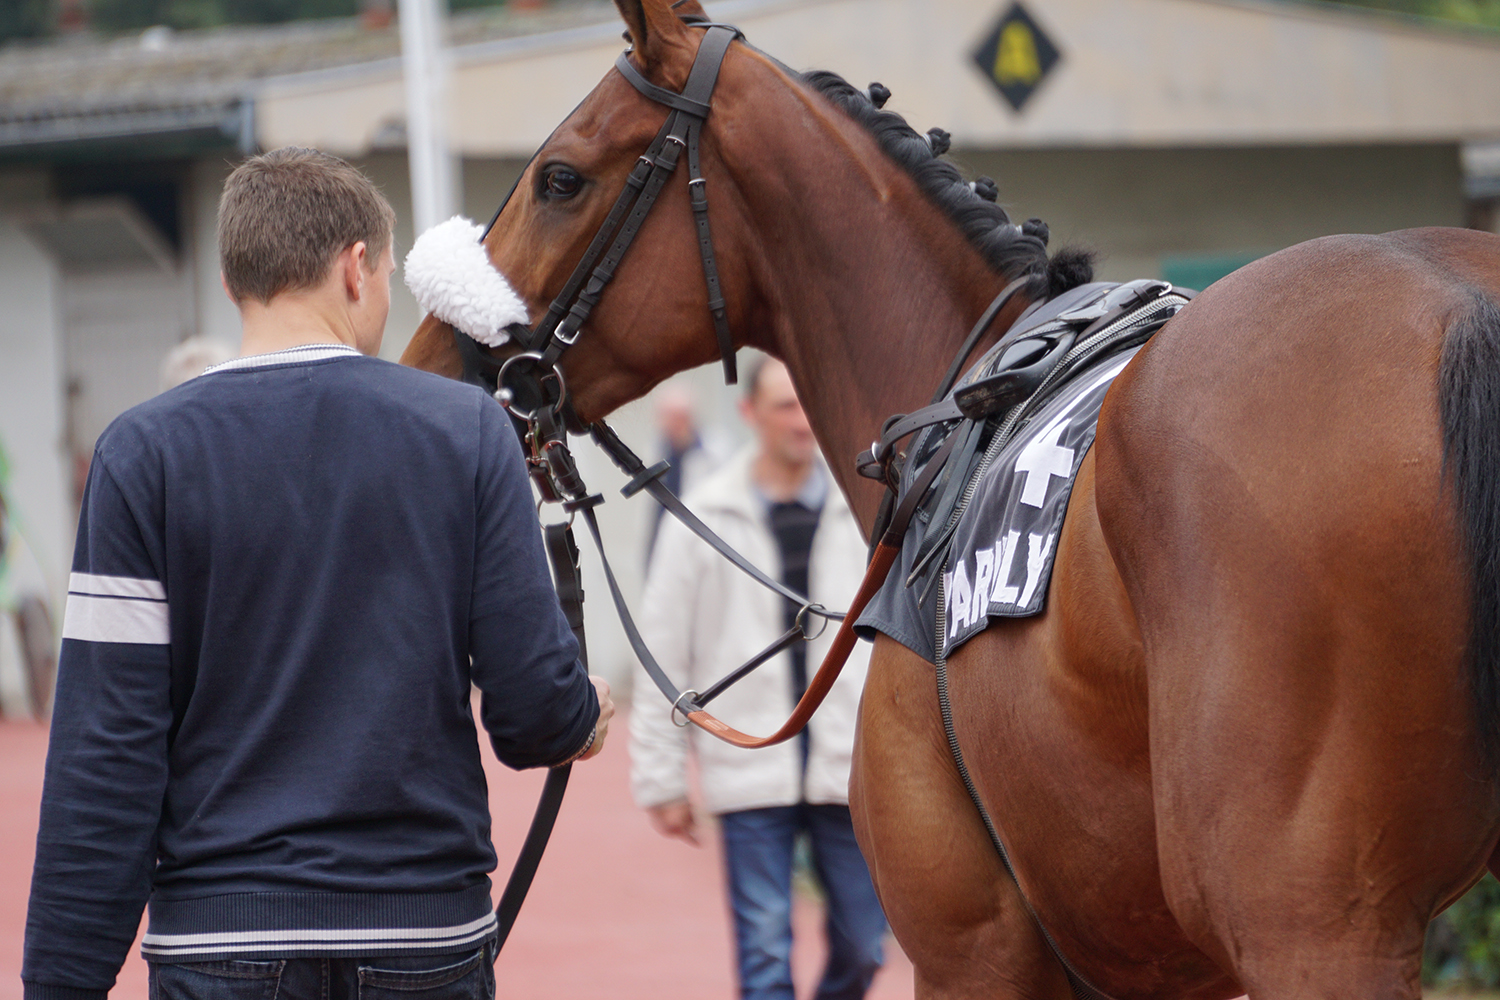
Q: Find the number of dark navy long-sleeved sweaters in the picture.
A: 1